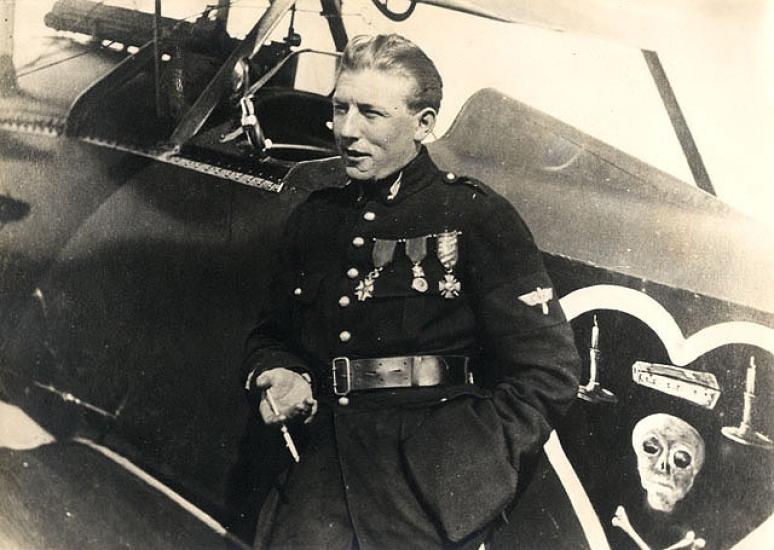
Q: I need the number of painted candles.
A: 2